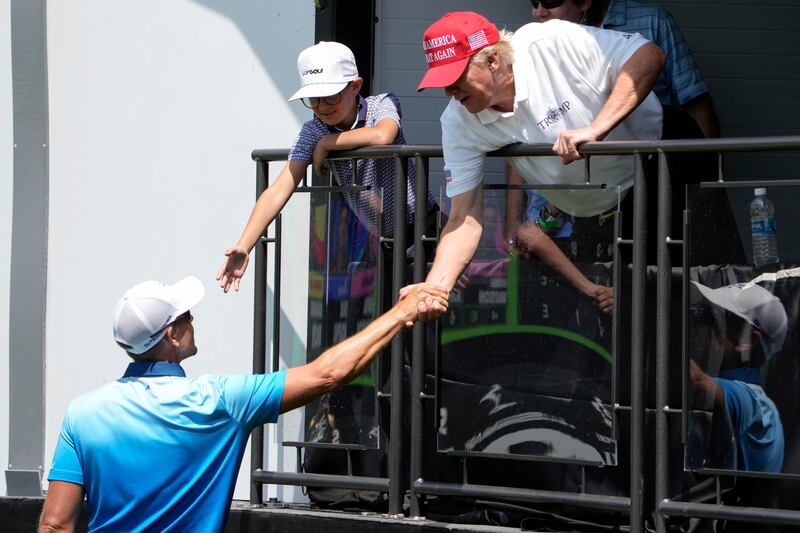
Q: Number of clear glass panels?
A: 3